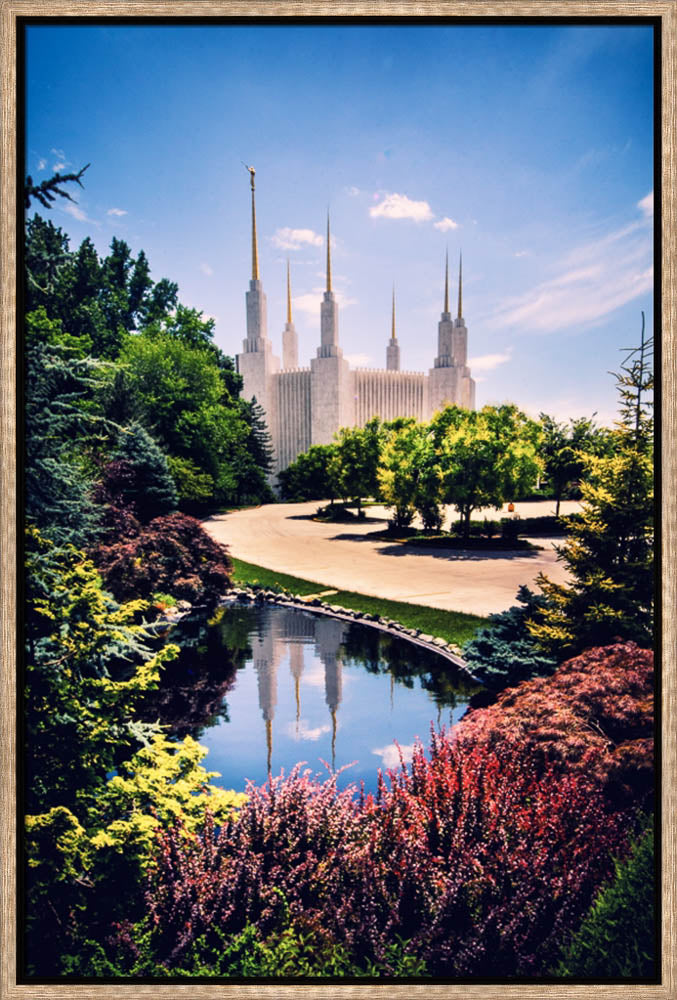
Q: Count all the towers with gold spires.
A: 6